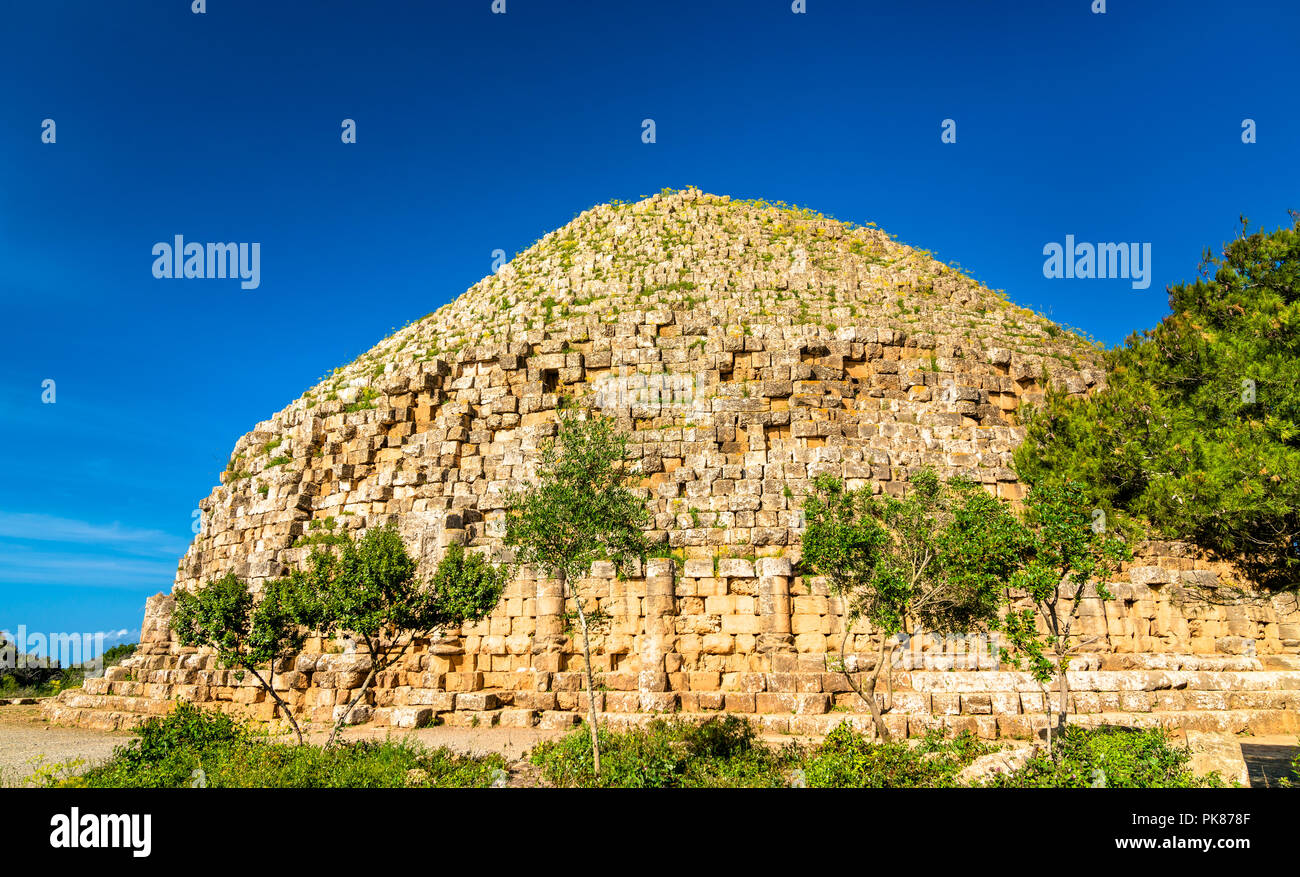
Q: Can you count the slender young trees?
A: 5